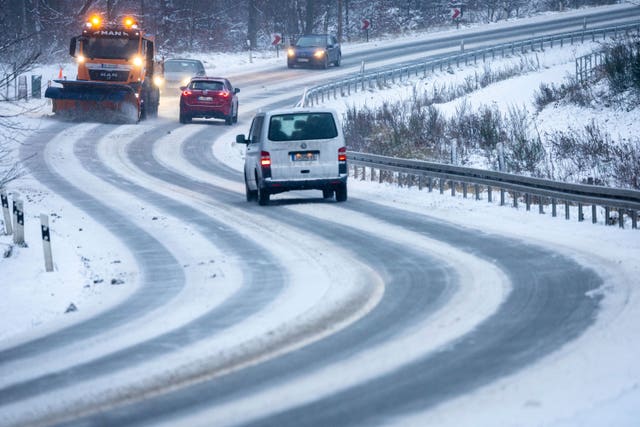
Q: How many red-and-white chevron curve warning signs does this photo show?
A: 3